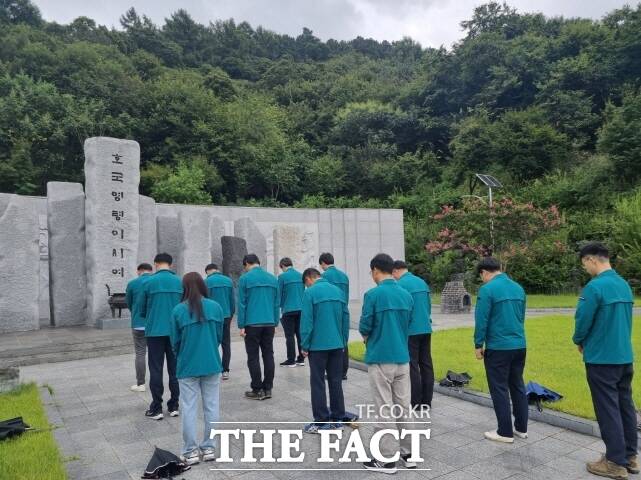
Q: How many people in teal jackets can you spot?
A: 12